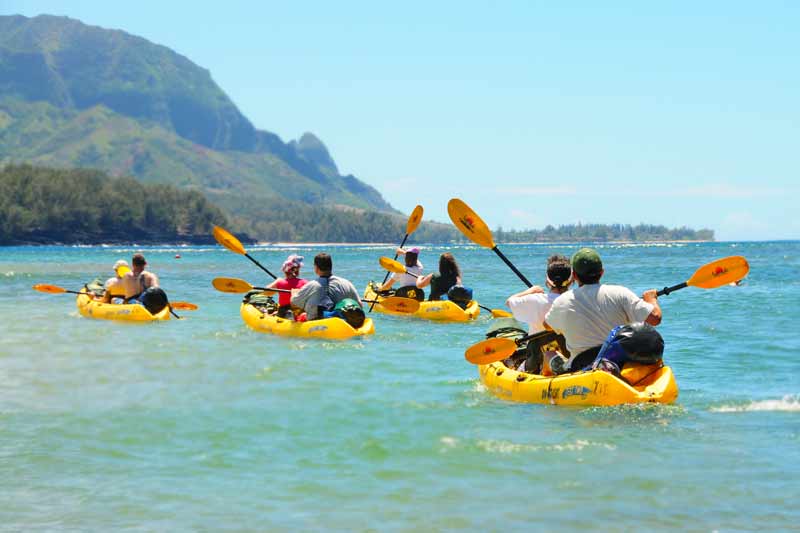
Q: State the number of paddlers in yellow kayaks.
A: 8